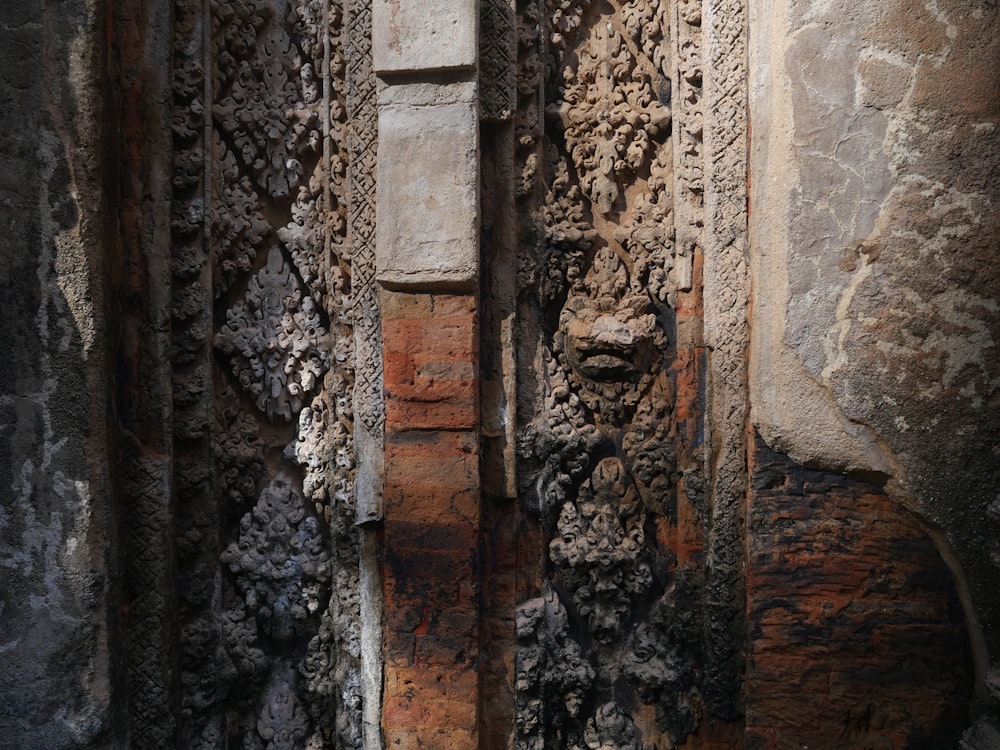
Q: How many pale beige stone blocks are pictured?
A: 2